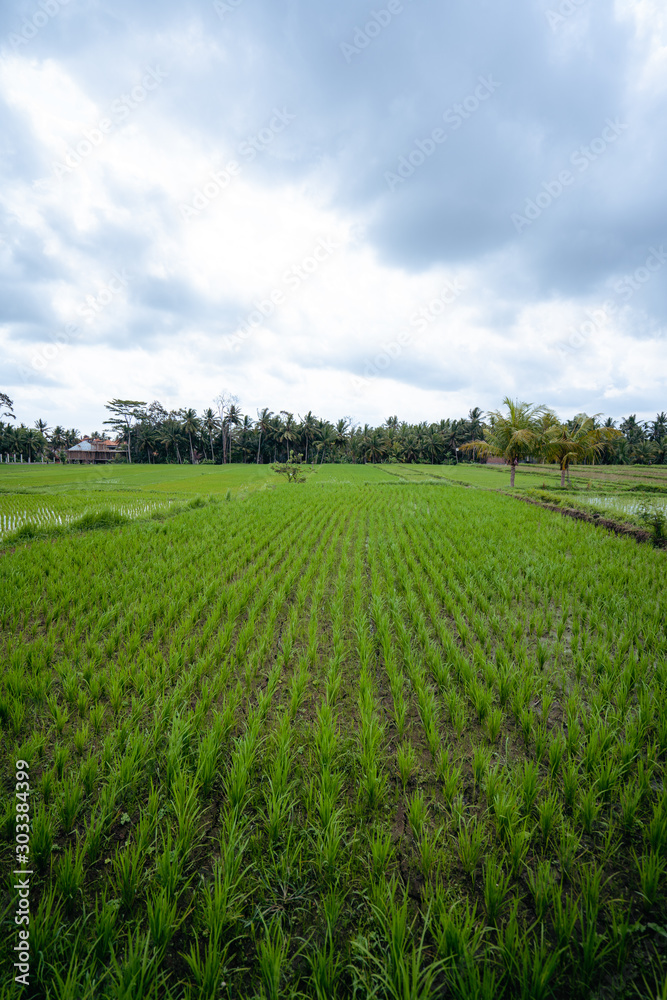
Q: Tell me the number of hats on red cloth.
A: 0